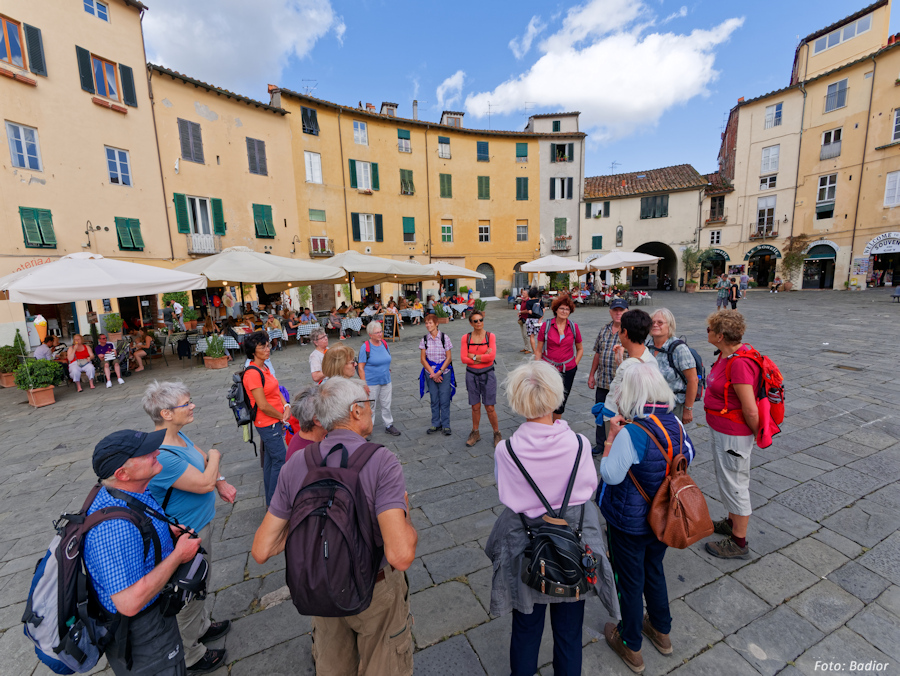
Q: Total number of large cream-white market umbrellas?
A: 6